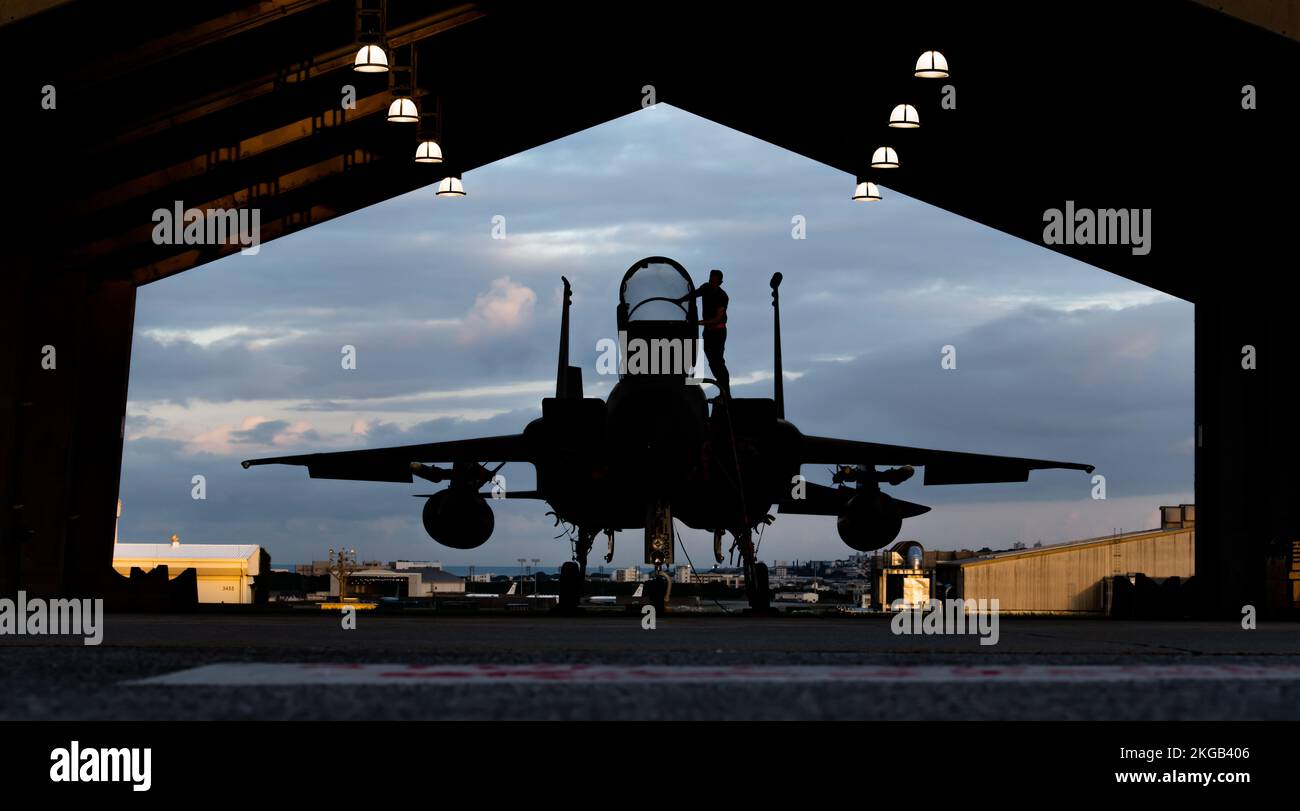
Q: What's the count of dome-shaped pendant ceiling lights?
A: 8